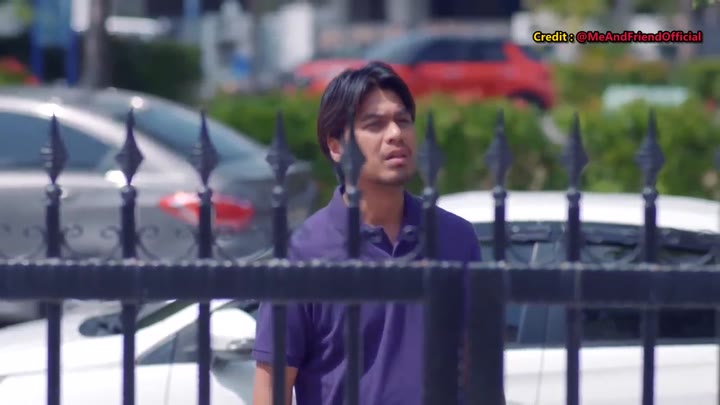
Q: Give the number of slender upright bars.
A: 9